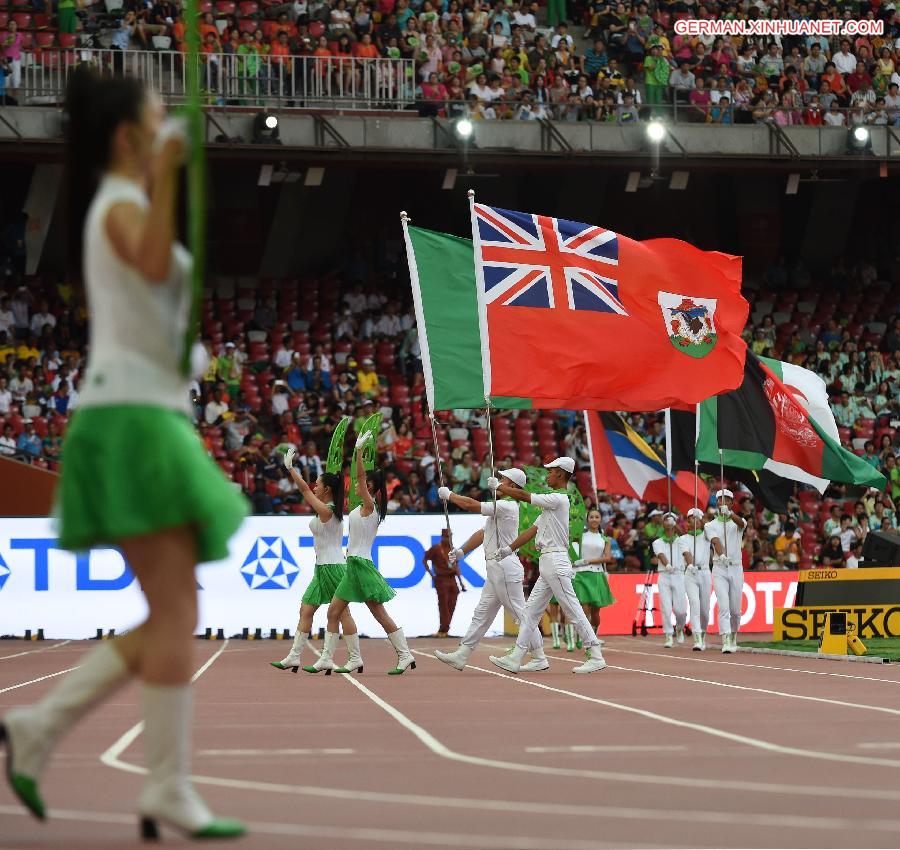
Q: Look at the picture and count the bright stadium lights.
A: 4